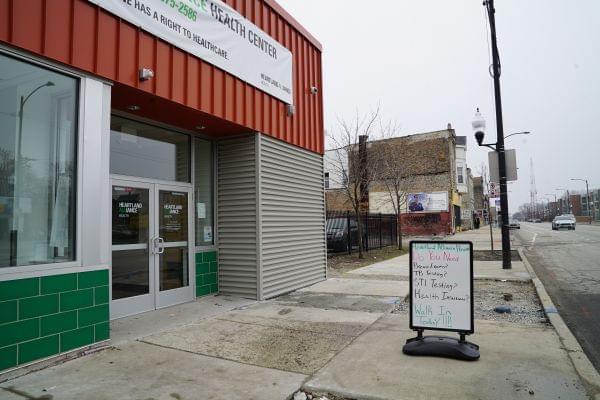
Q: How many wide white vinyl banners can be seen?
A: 1